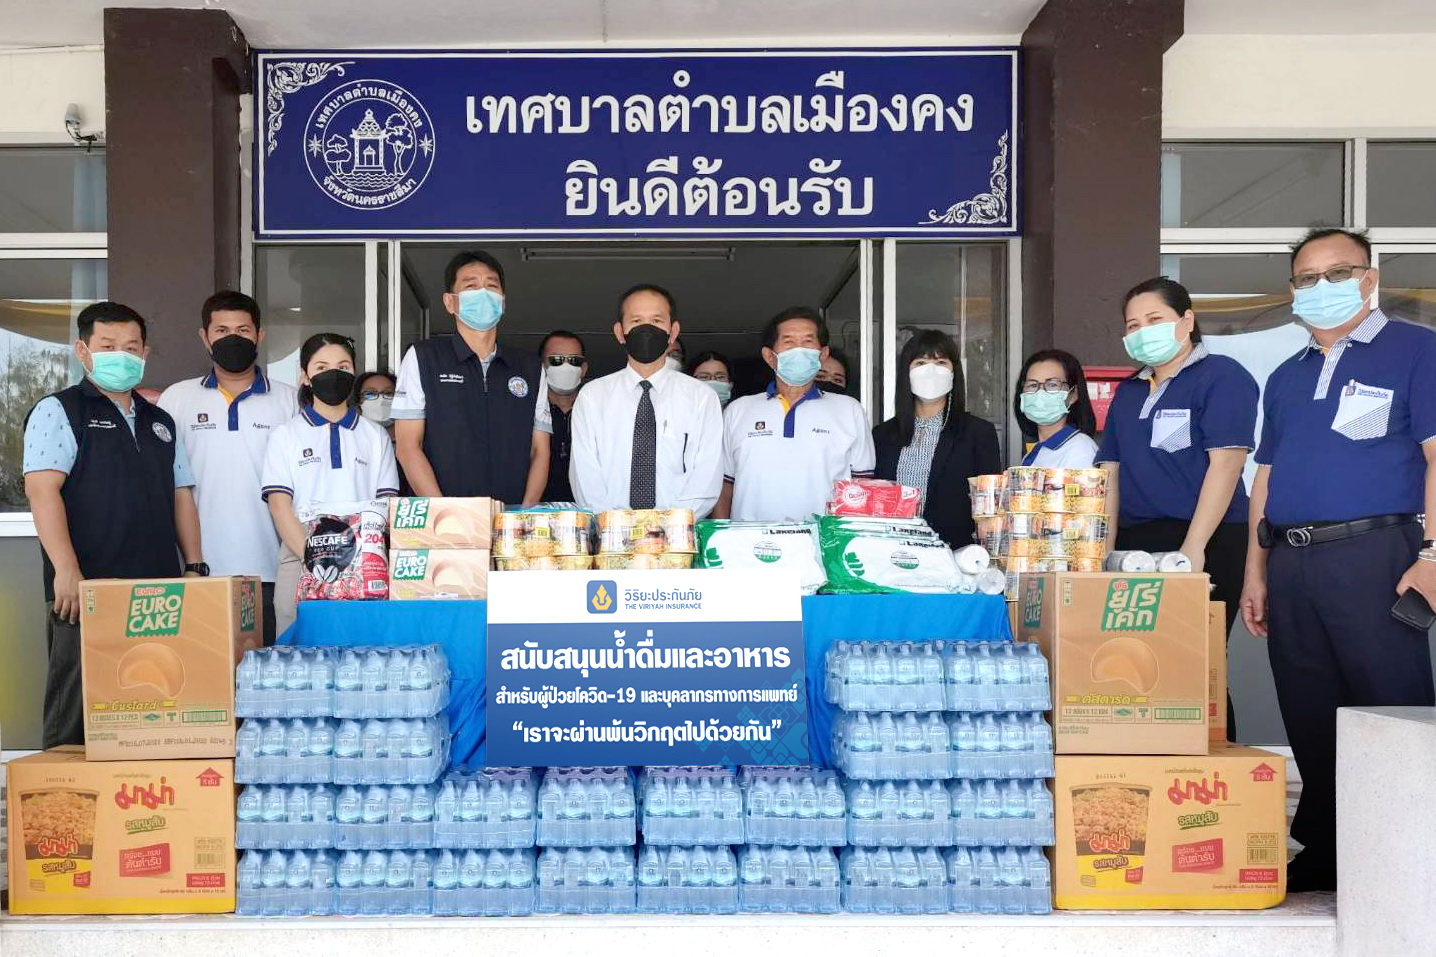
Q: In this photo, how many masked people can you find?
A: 15